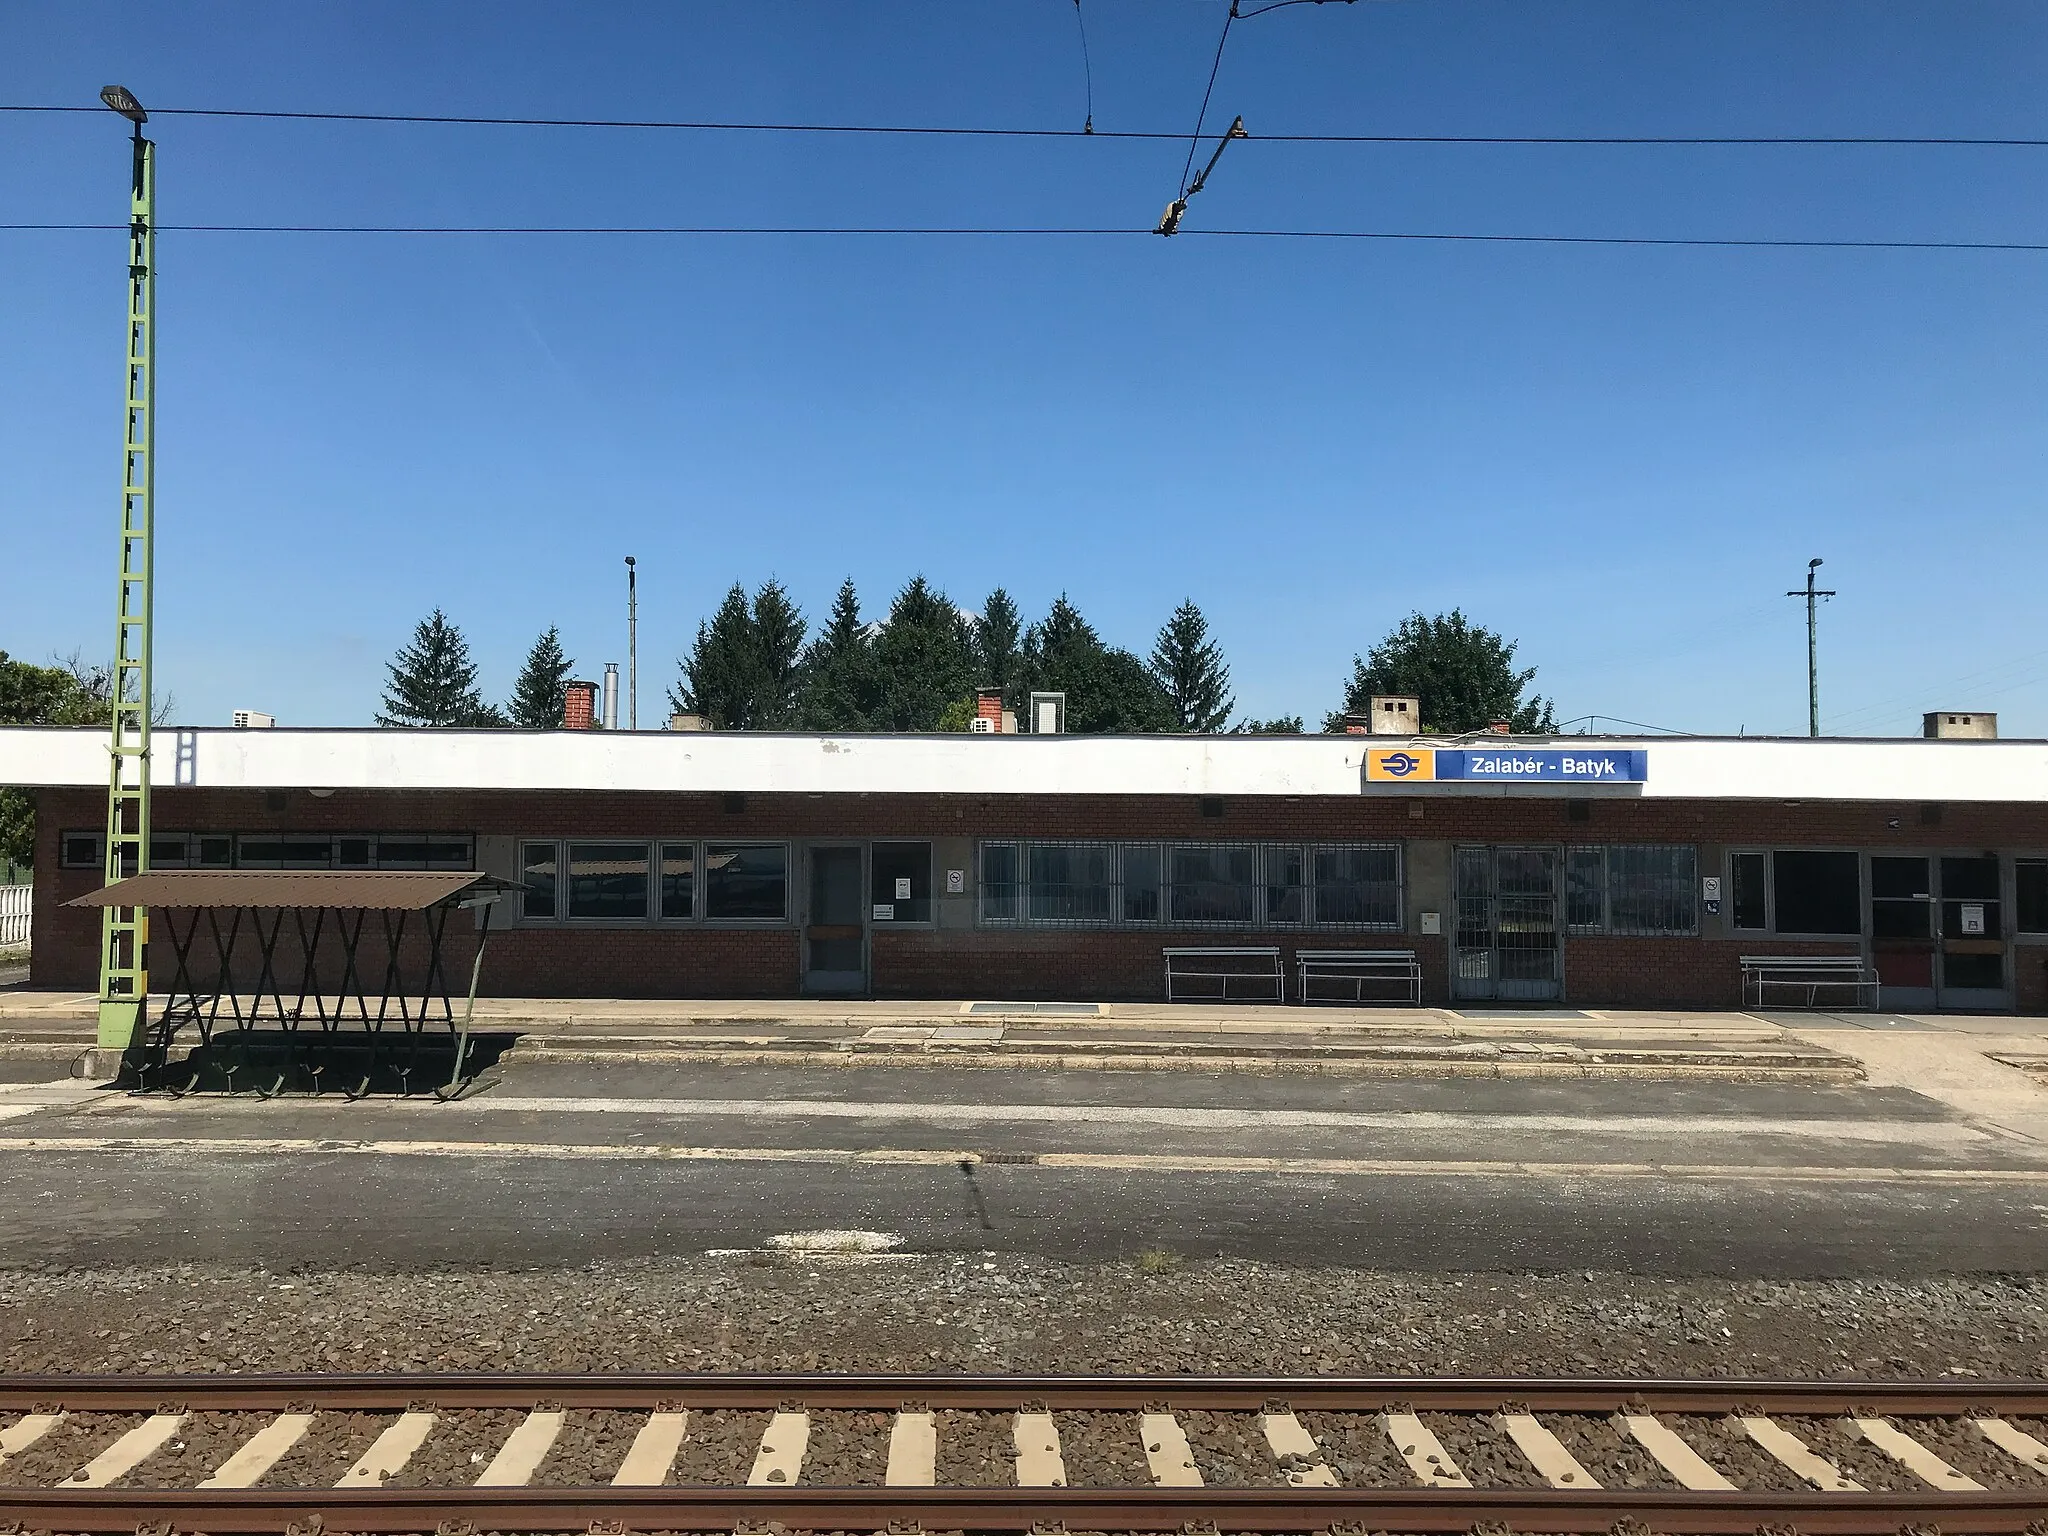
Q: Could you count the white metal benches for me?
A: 3